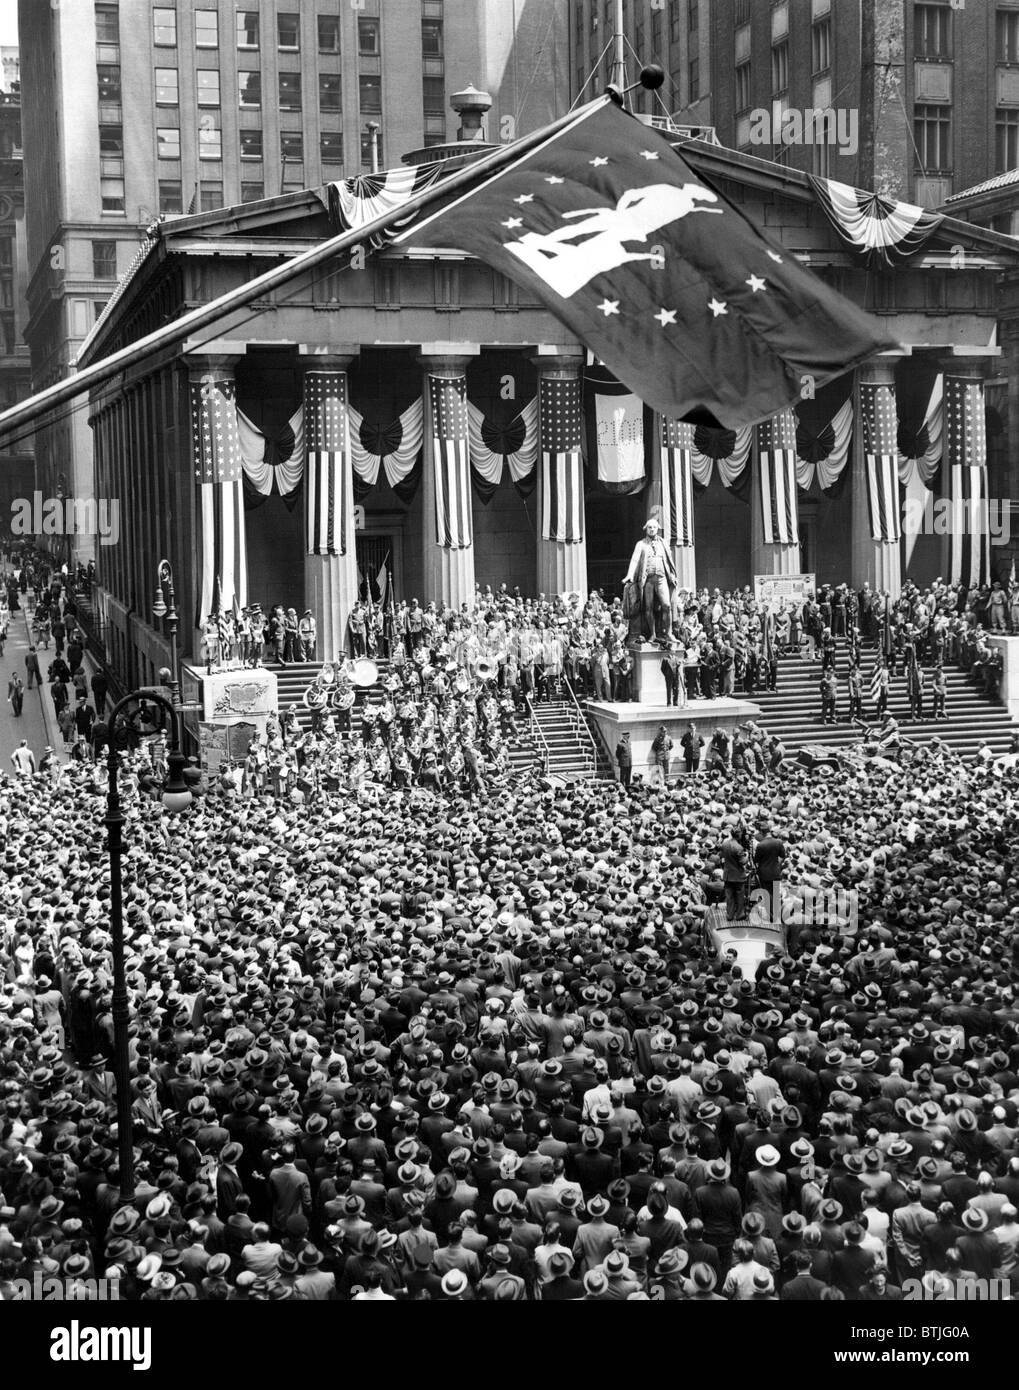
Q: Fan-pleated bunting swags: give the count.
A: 8